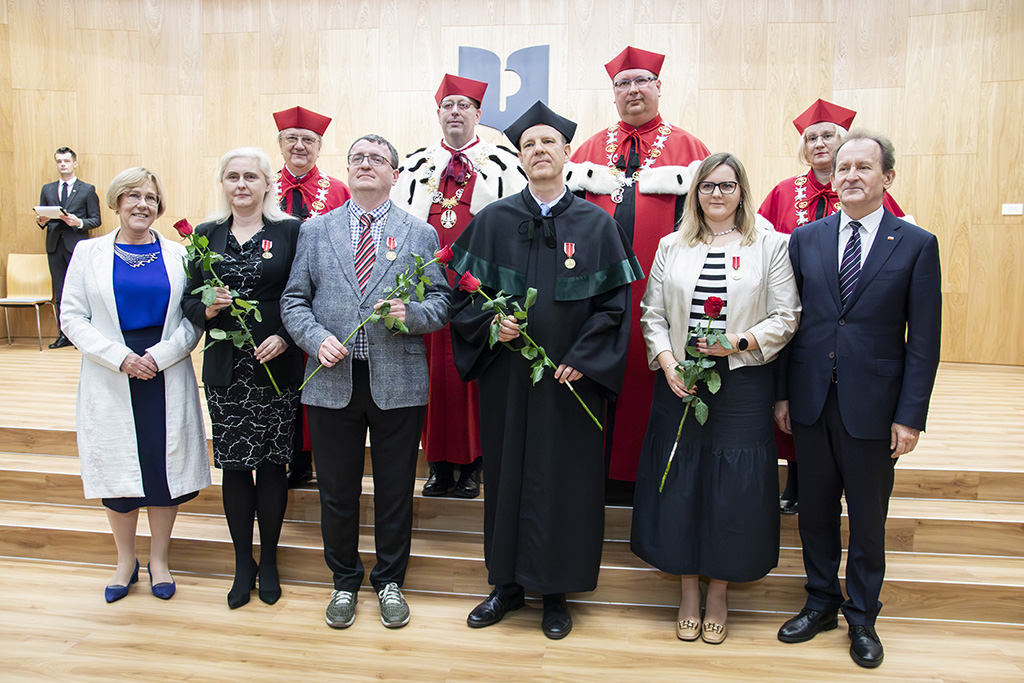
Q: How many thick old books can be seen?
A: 0